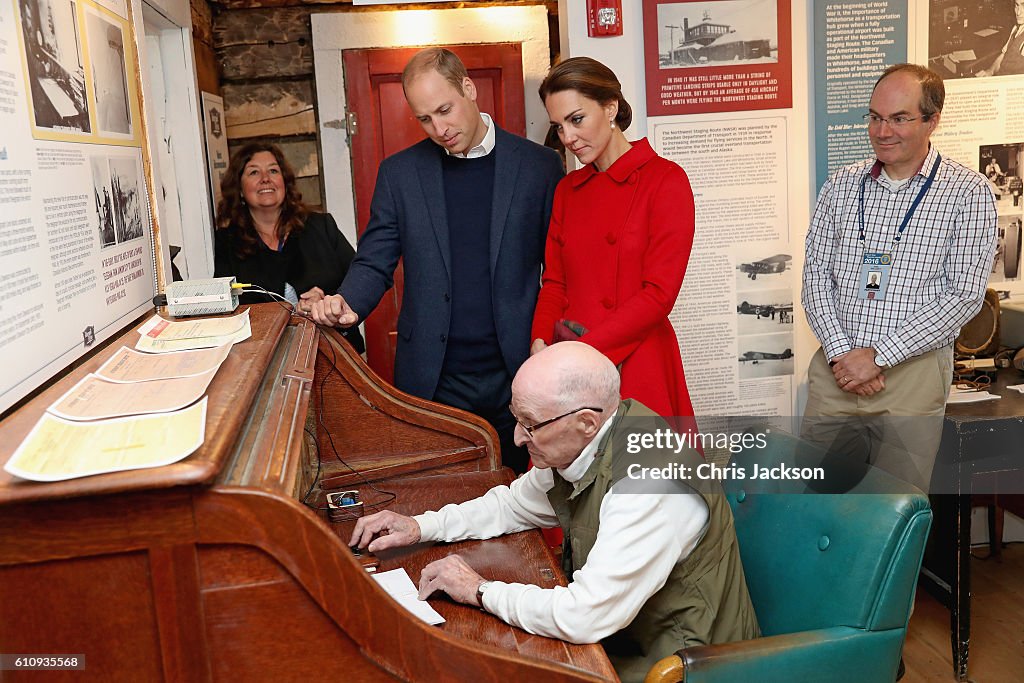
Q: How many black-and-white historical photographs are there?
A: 11